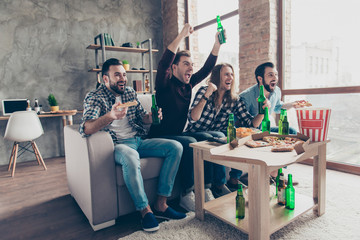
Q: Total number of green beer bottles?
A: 10